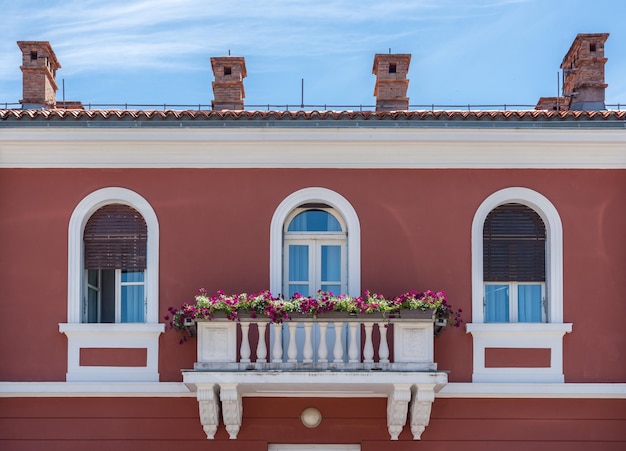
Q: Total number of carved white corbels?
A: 4